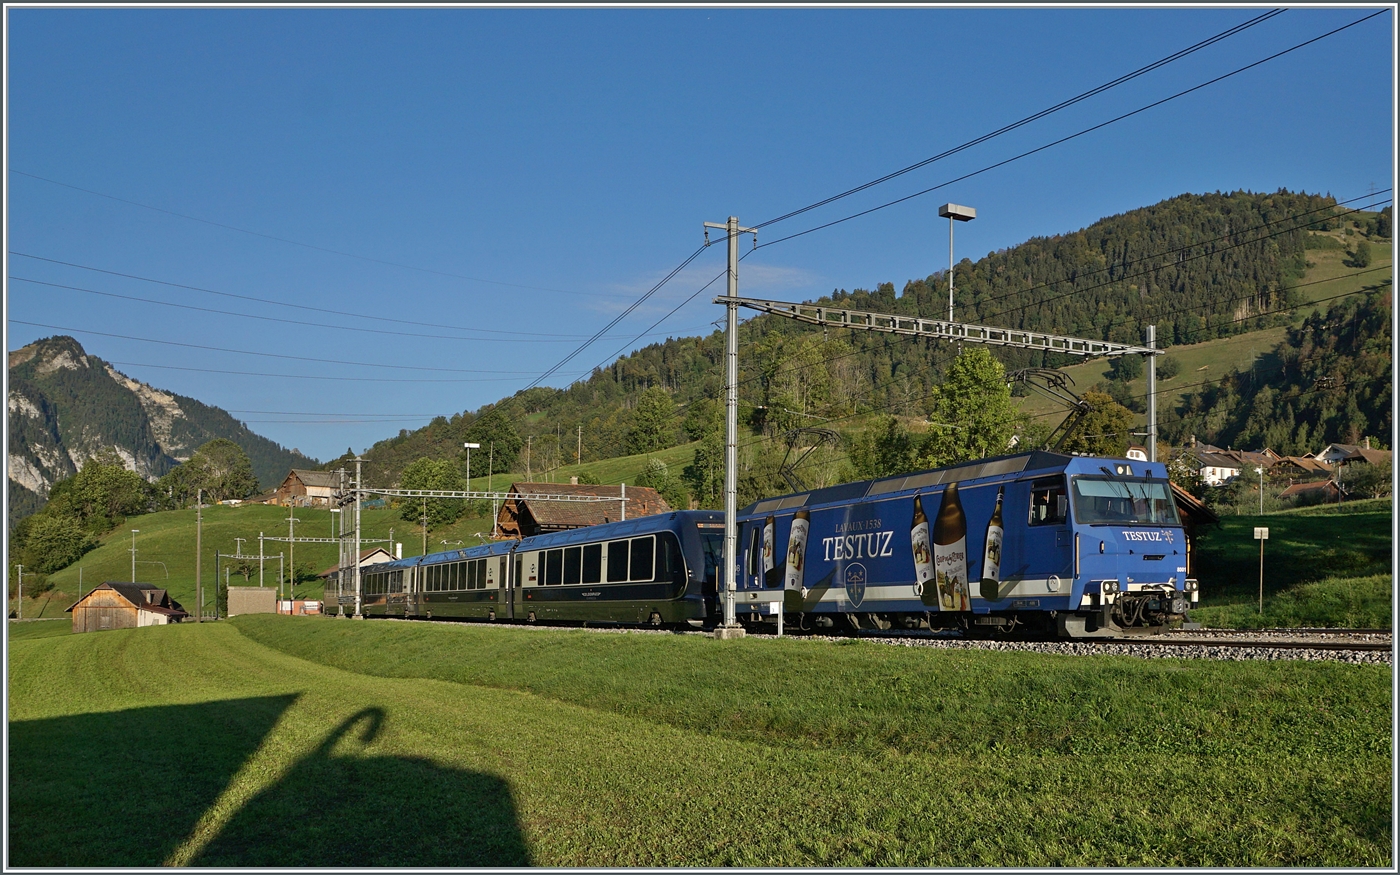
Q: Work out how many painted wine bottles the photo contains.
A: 5